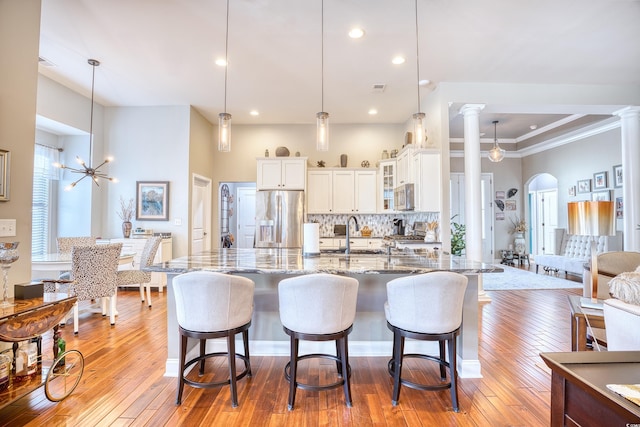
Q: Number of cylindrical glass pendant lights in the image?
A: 3